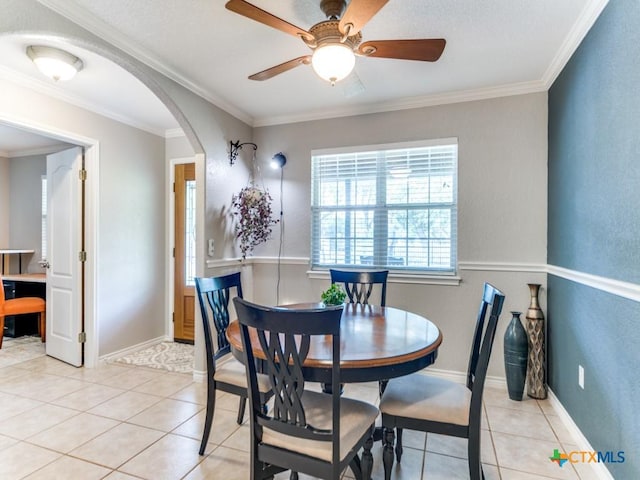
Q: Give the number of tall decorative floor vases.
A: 2